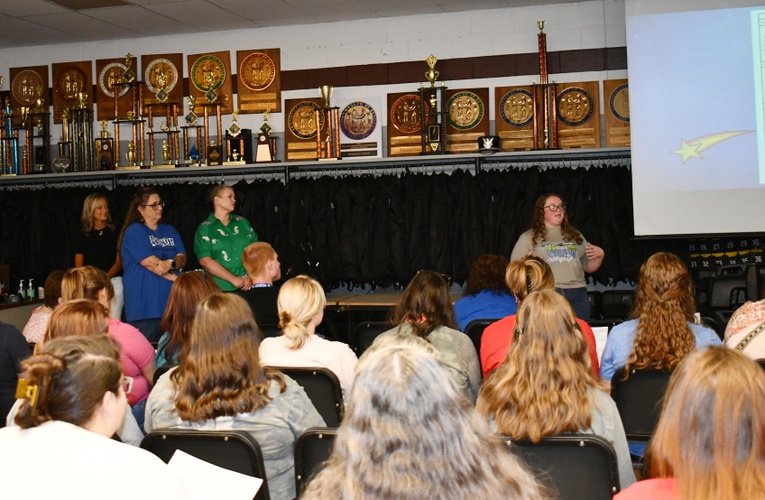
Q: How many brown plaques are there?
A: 12